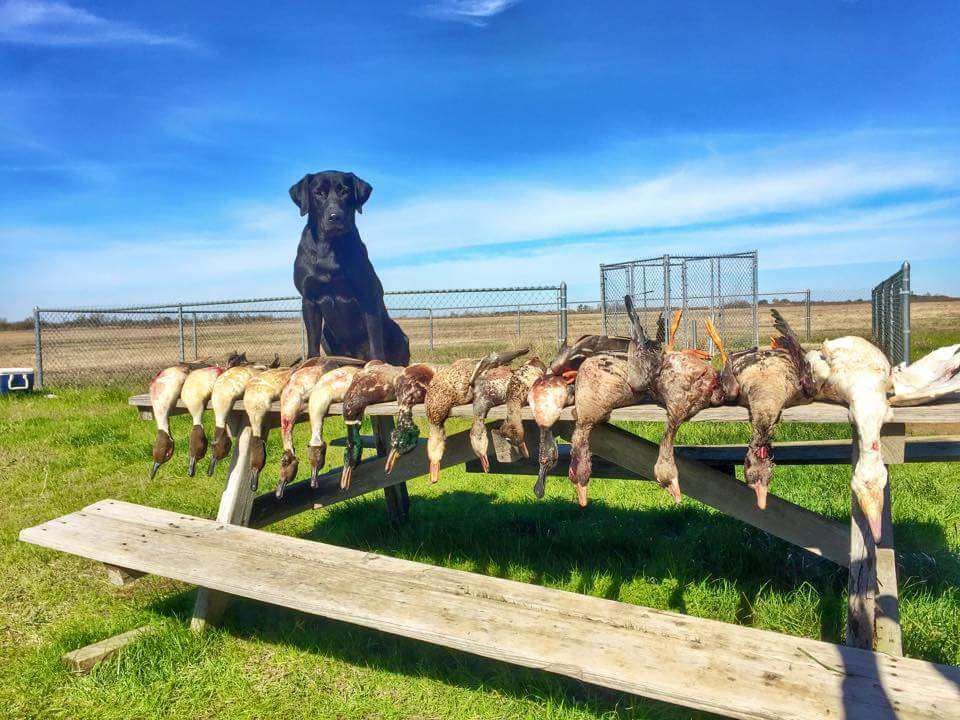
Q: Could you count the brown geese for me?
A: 3